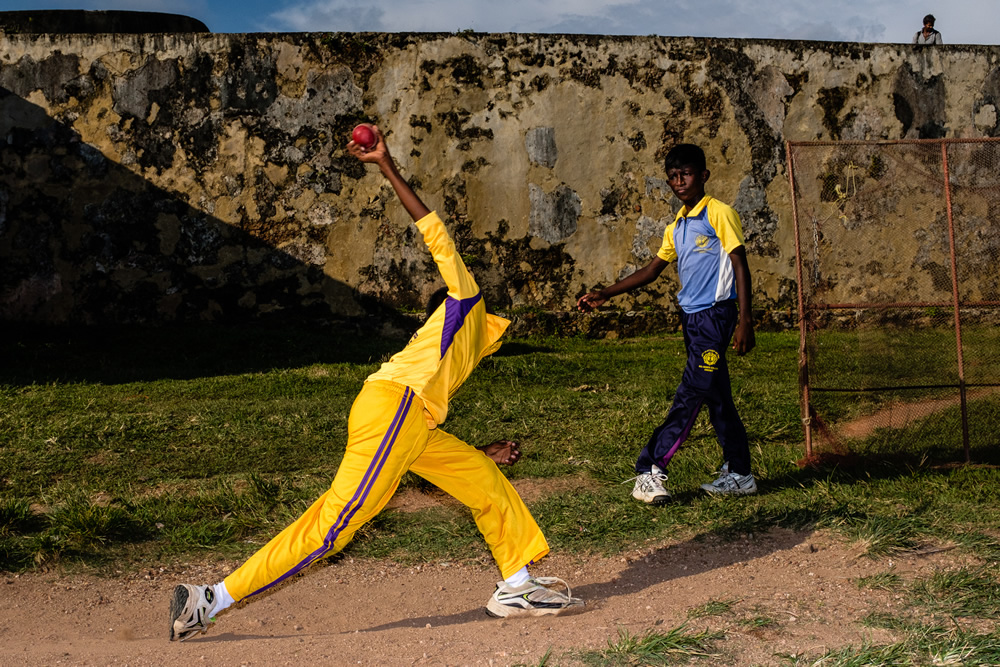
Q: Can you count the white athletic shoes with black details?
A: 4